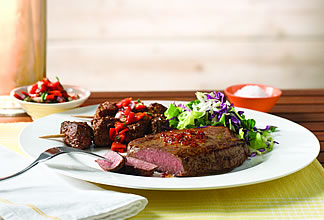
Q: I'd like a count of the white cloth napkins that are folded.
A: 1